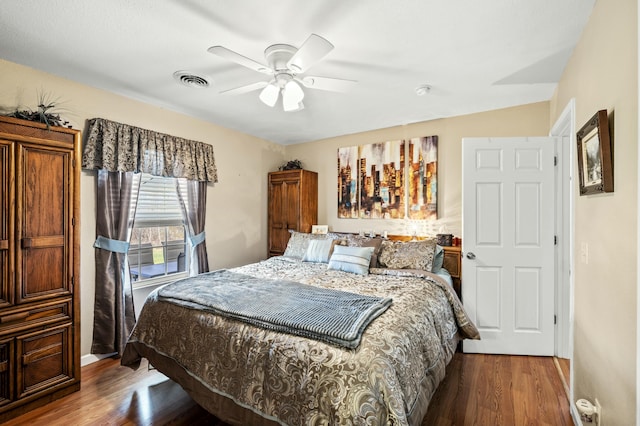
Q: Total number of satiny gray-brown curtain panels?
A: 2